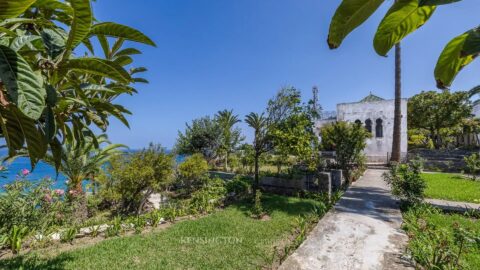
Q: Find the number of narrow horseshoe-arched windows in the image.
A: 3